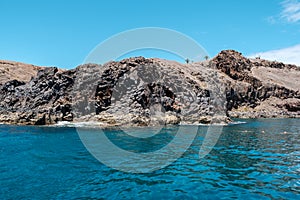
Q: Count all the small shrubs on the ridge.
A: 2